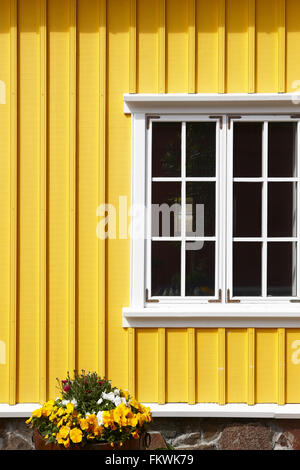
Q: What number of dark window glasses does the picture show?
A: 12